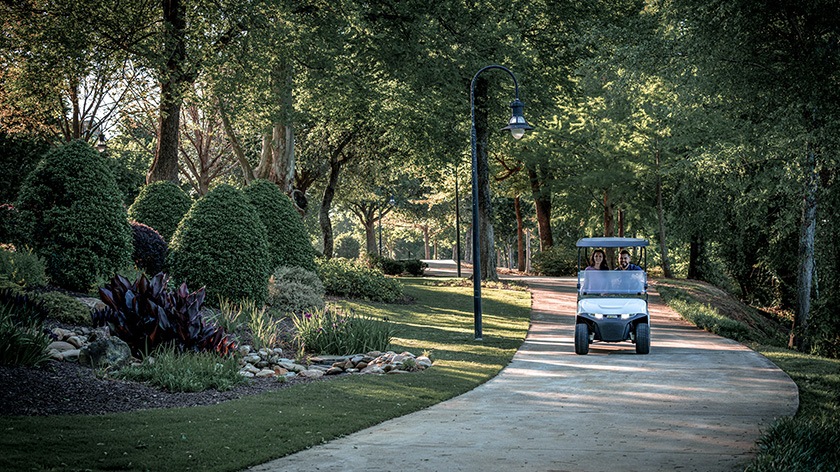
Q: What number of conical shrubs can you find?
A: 4